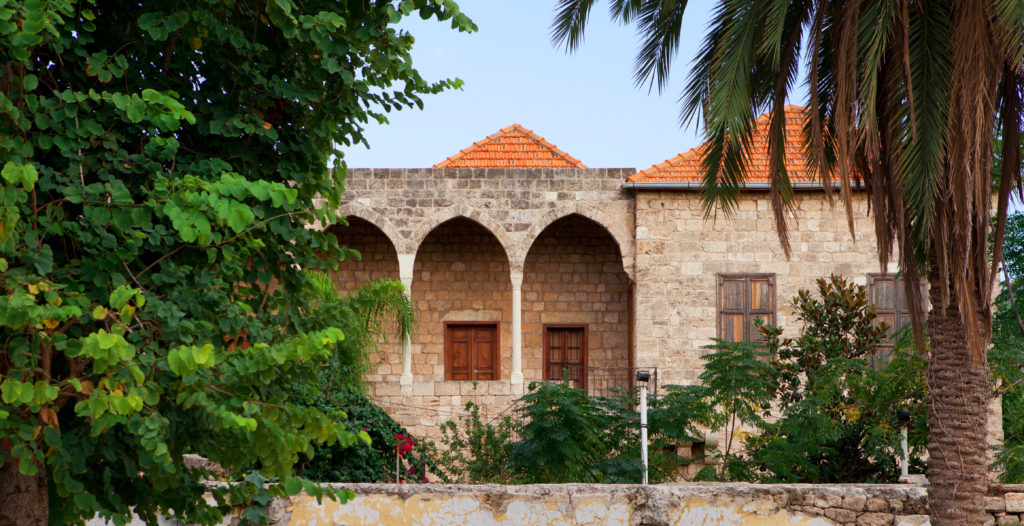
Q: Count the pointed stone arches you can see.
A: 3